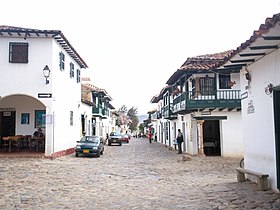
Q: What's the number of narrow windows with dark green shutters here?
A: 3